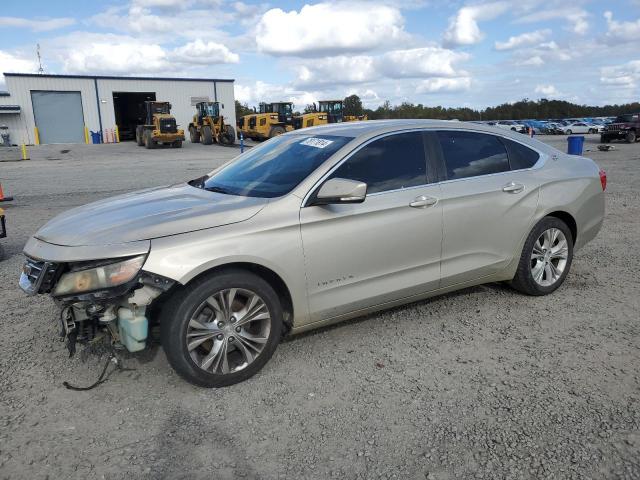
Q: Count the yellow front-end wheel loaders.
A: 4